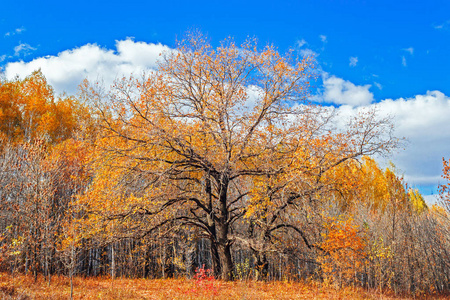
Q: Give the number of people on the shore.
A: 0